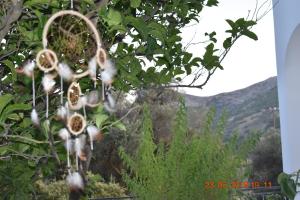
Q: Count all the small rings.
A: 4